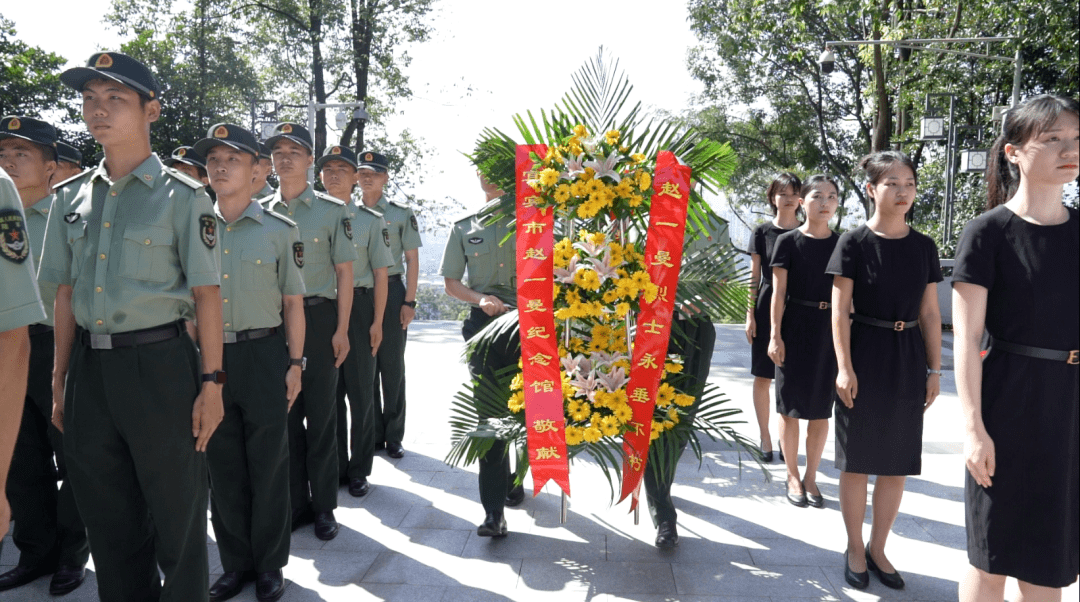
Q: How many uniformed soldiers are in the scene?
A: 12